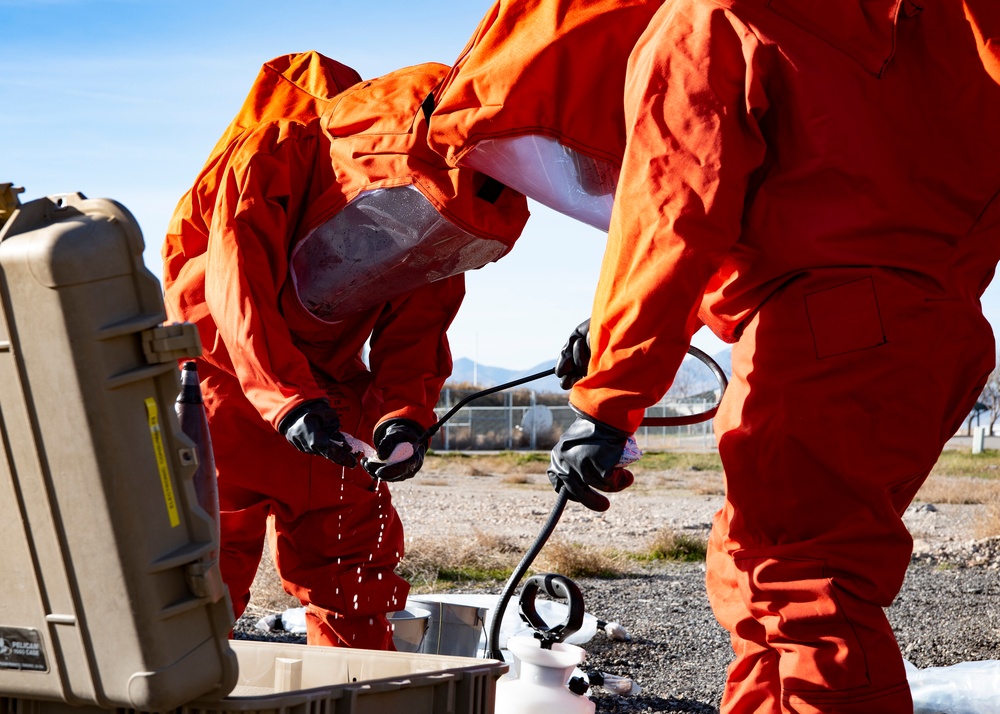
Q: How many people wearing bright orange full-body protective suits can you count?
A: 2